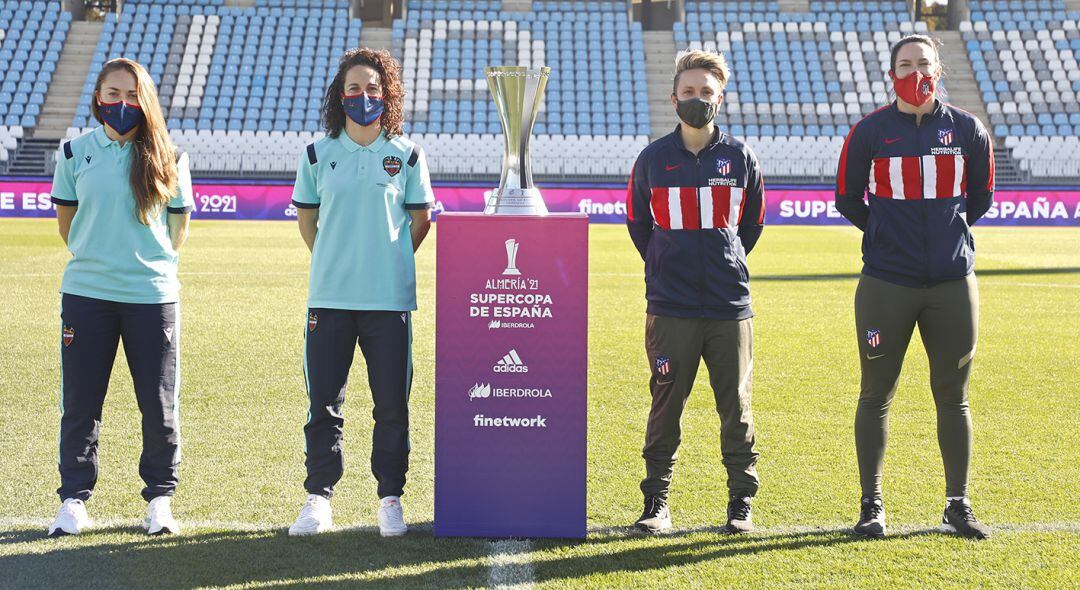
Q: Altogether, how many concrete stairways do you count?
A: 4